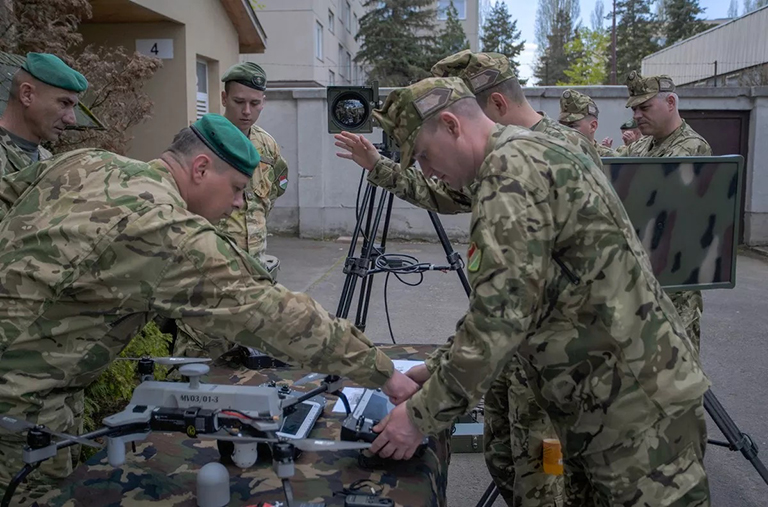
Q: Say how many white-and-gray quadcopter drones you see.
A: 1